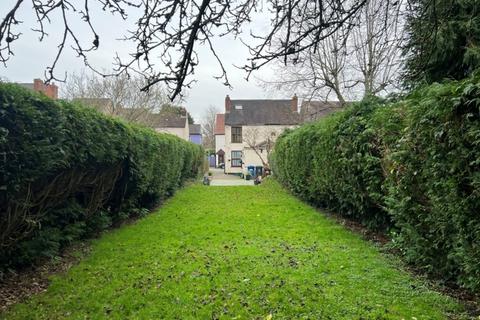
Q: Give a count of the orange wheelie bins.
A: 0